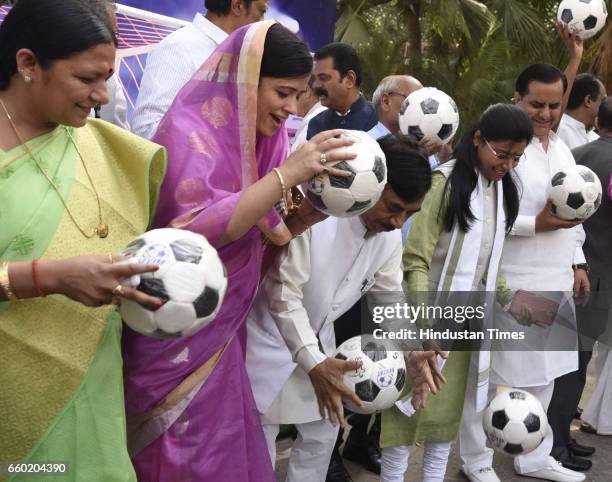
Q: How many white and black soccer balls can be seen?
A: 7